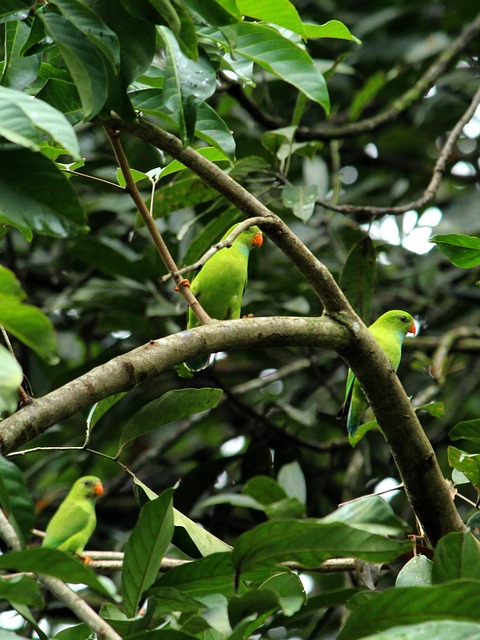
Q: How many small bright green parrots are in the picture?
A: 3